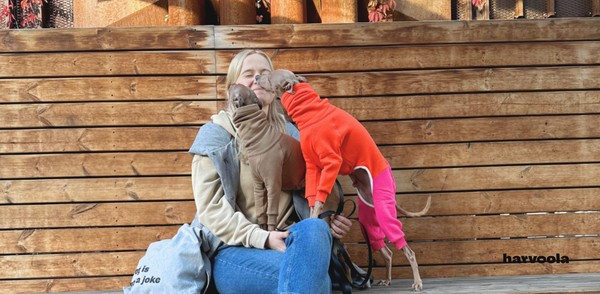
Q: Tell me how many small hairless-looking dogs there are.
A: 2